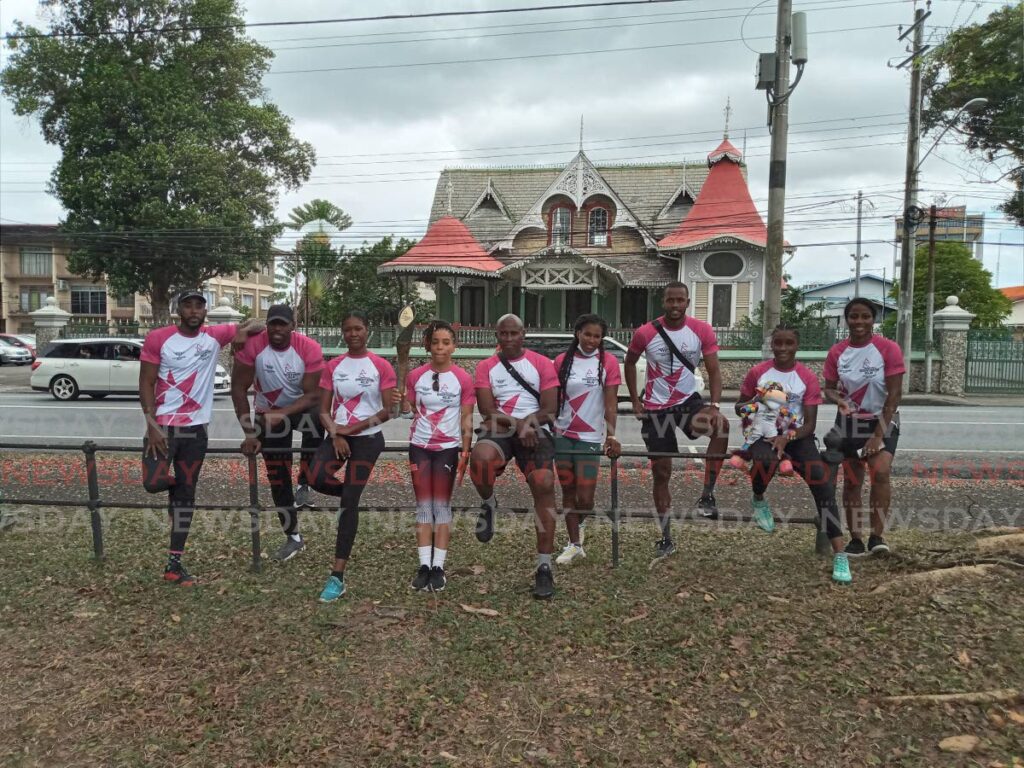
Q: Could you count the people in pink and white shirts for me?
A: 9